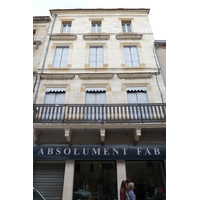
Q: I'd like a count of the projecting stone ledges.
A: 6